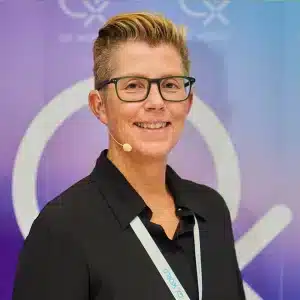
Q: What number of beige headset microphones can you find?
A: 1